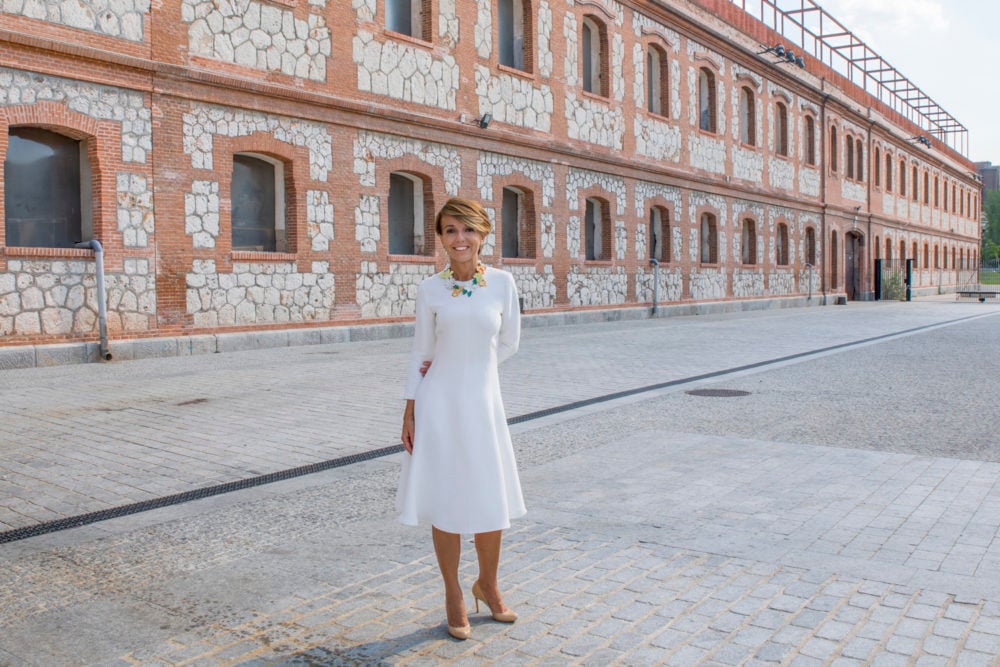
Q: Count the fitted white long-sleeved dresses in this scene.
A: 1